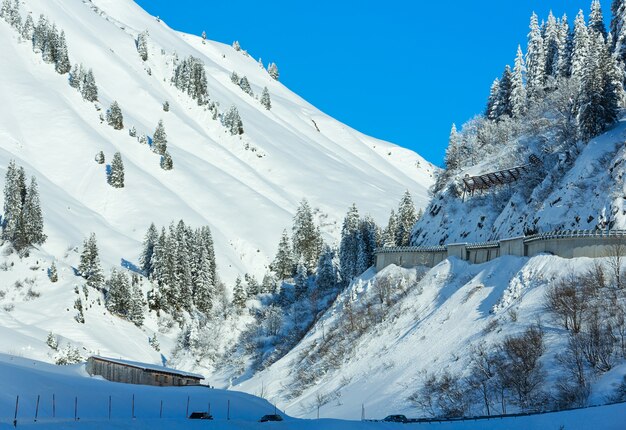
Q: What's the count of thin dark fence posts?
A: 11